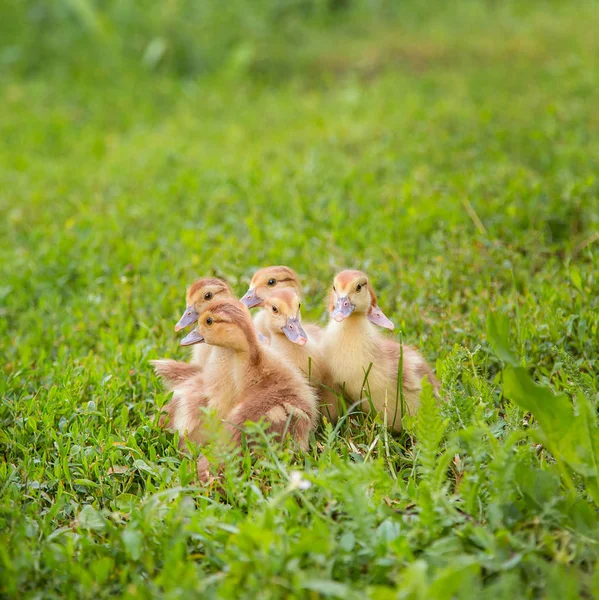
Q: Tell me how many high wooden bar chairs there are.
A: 0